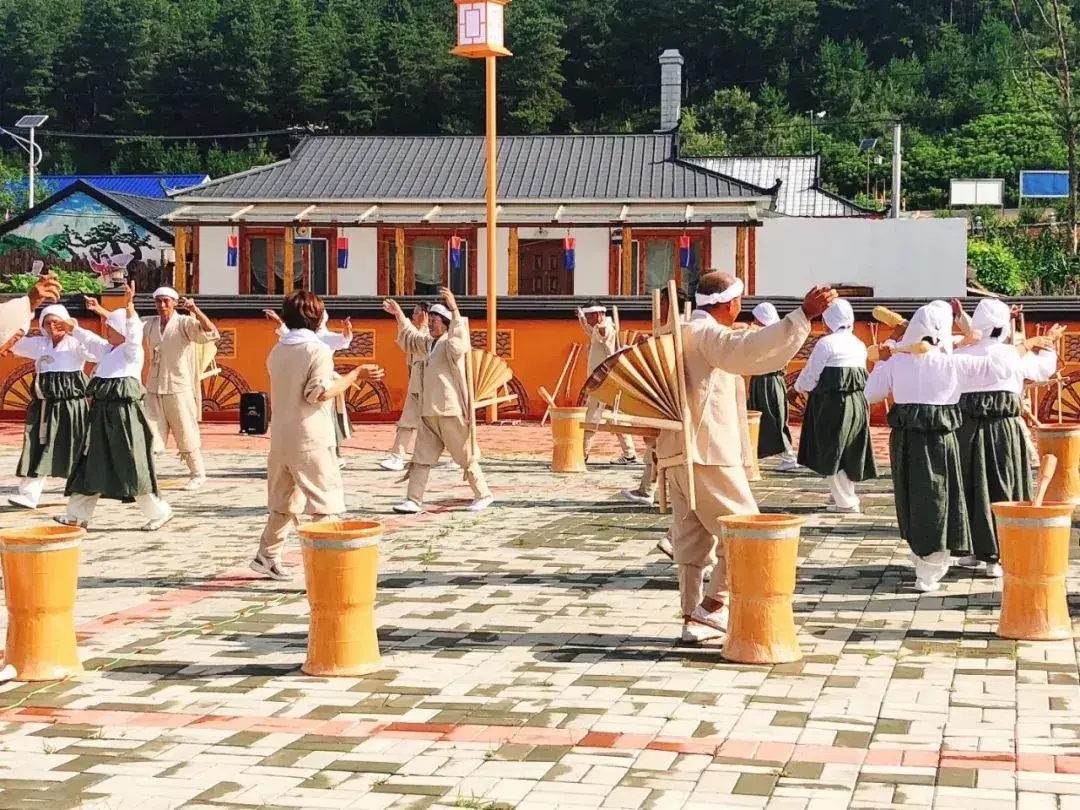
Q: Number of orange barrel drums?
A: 7